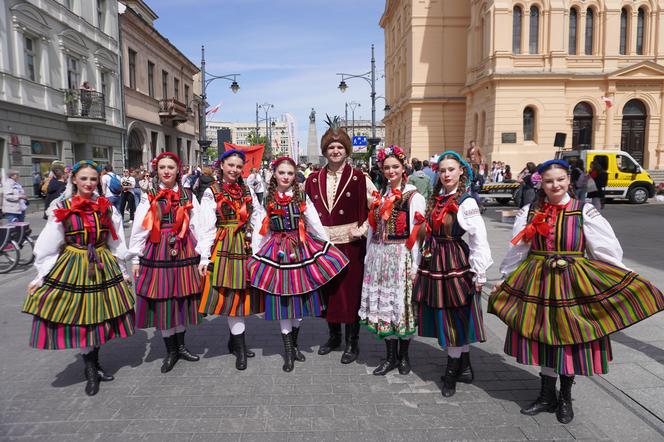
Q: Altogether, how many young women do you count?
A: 7